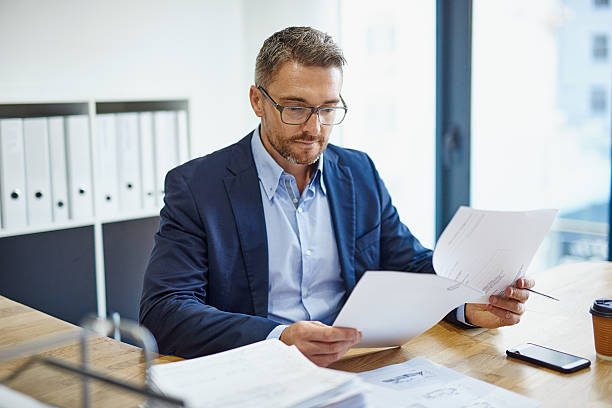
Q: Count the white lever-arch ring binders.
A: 9